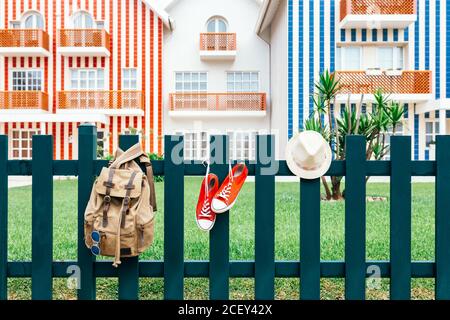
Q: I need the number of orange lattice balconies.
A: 8